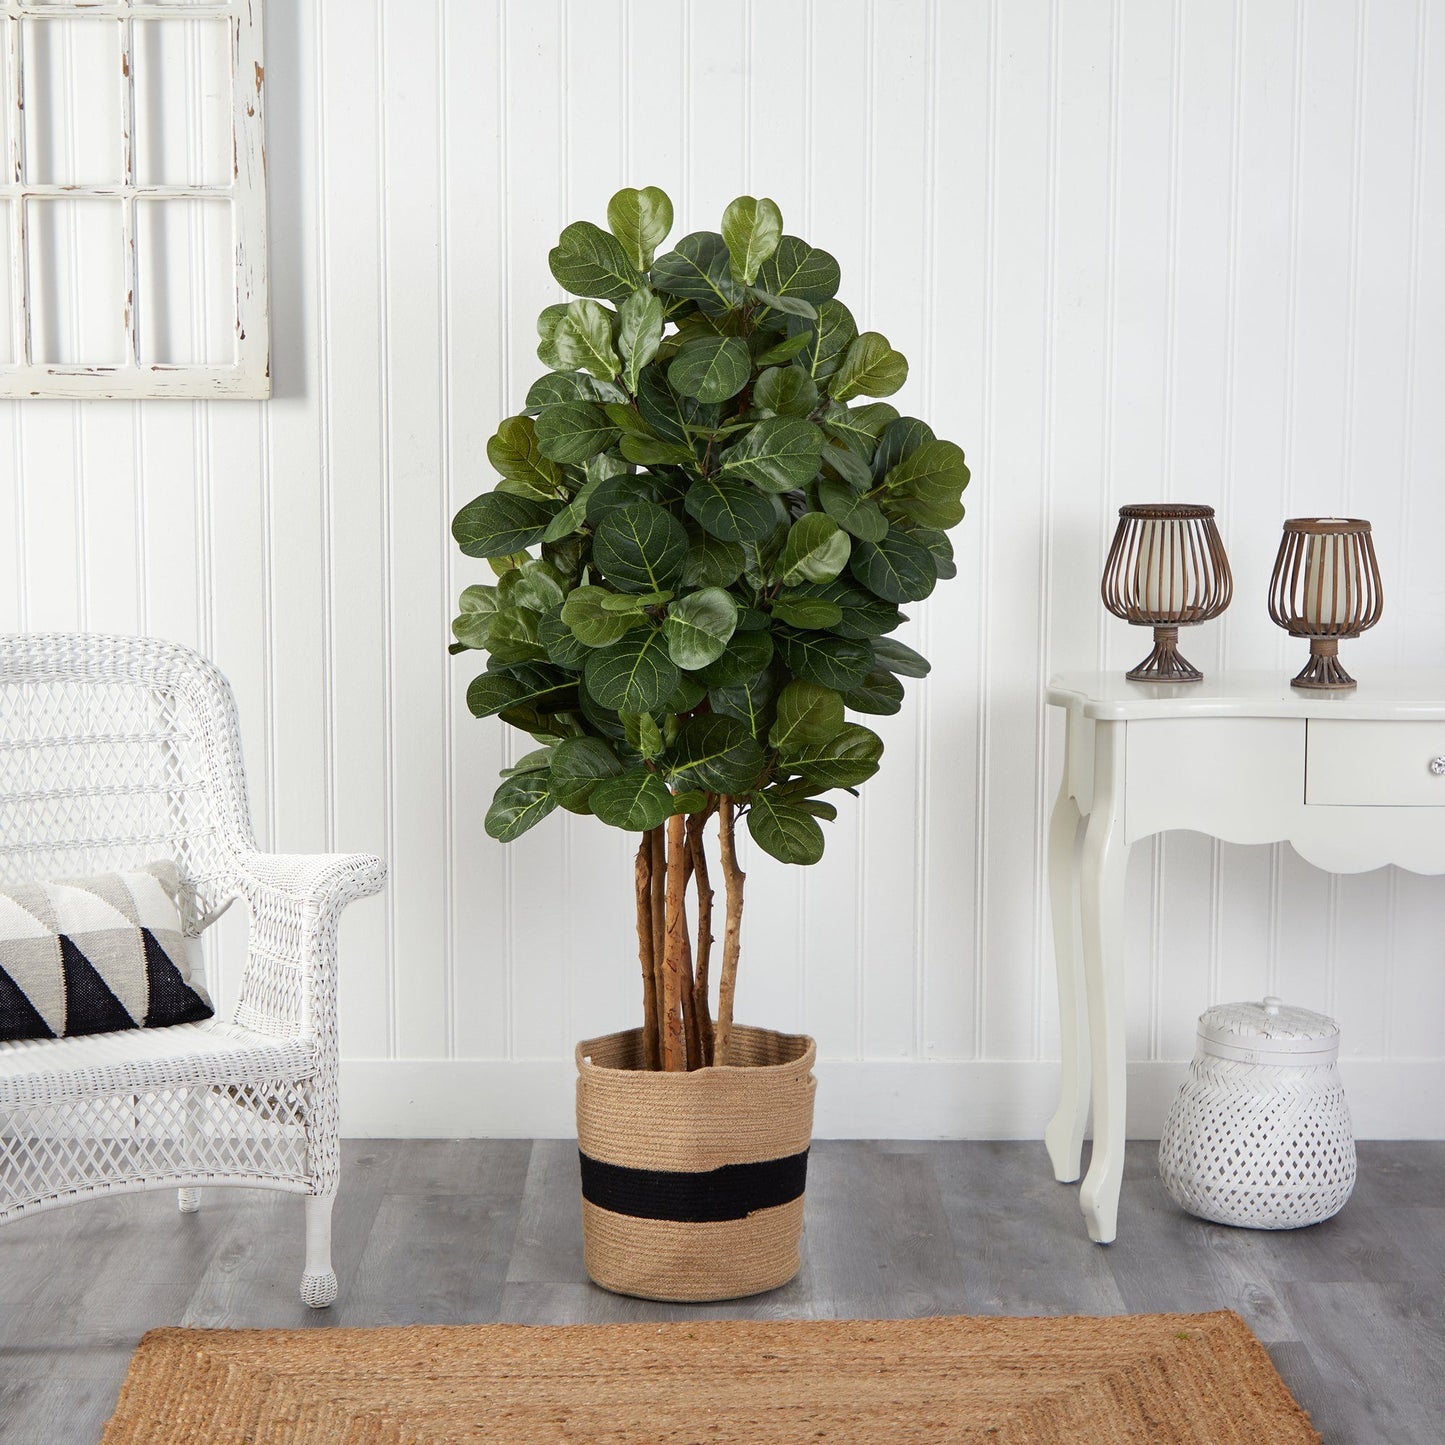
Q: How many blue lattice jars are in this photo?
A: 0